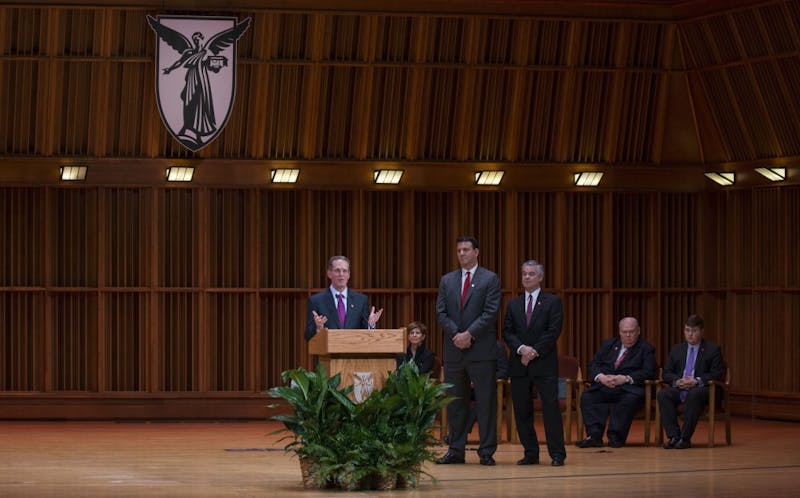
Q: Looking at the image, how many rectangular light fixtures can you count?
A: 8